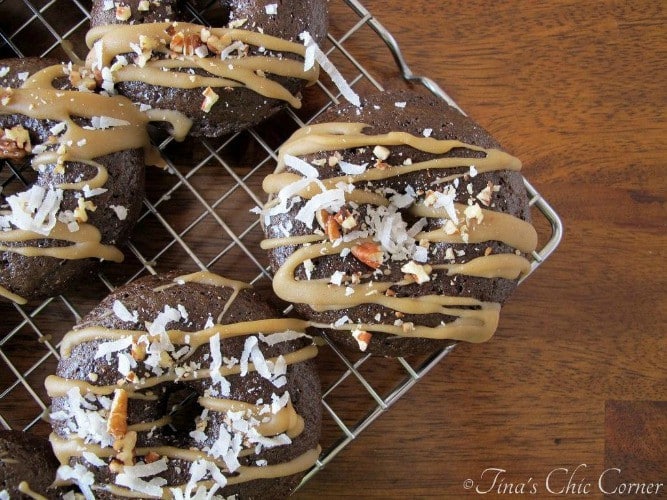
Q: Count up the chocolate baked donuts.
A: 5